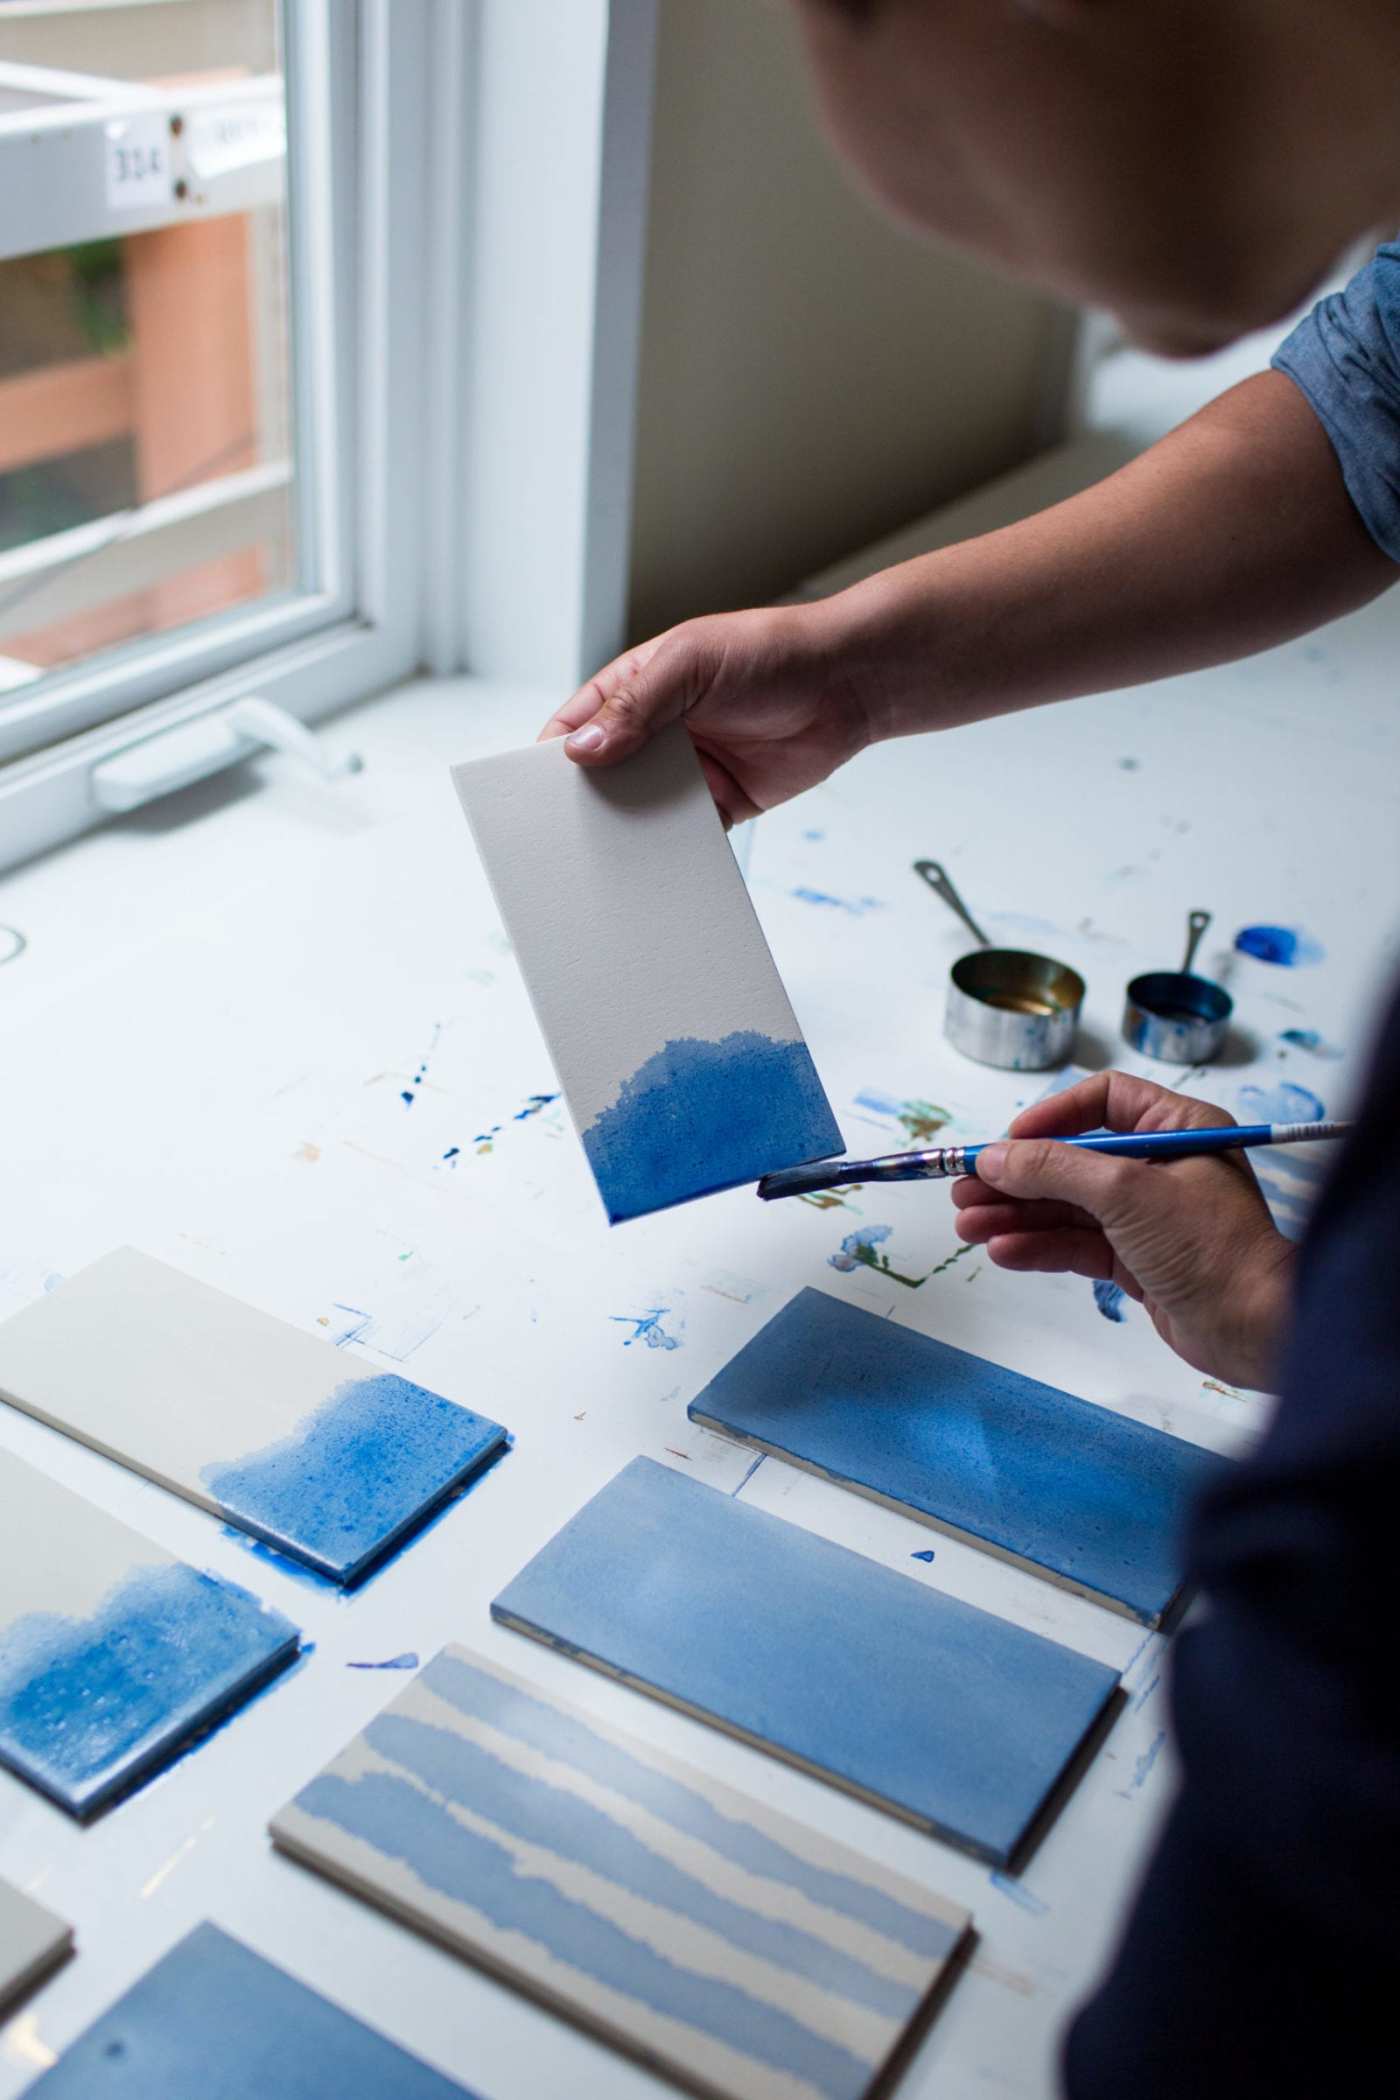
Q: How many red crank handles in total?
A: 0